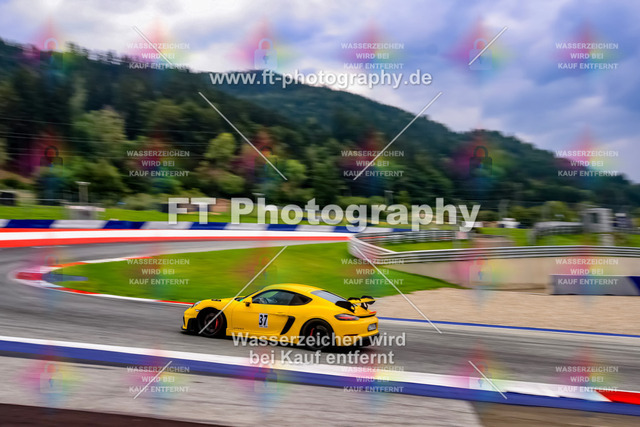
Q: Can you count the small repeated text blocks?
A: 12